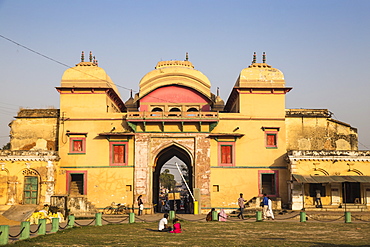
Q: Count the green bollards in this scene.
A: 12